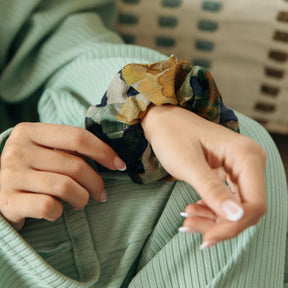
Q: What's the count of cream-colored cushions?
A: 1